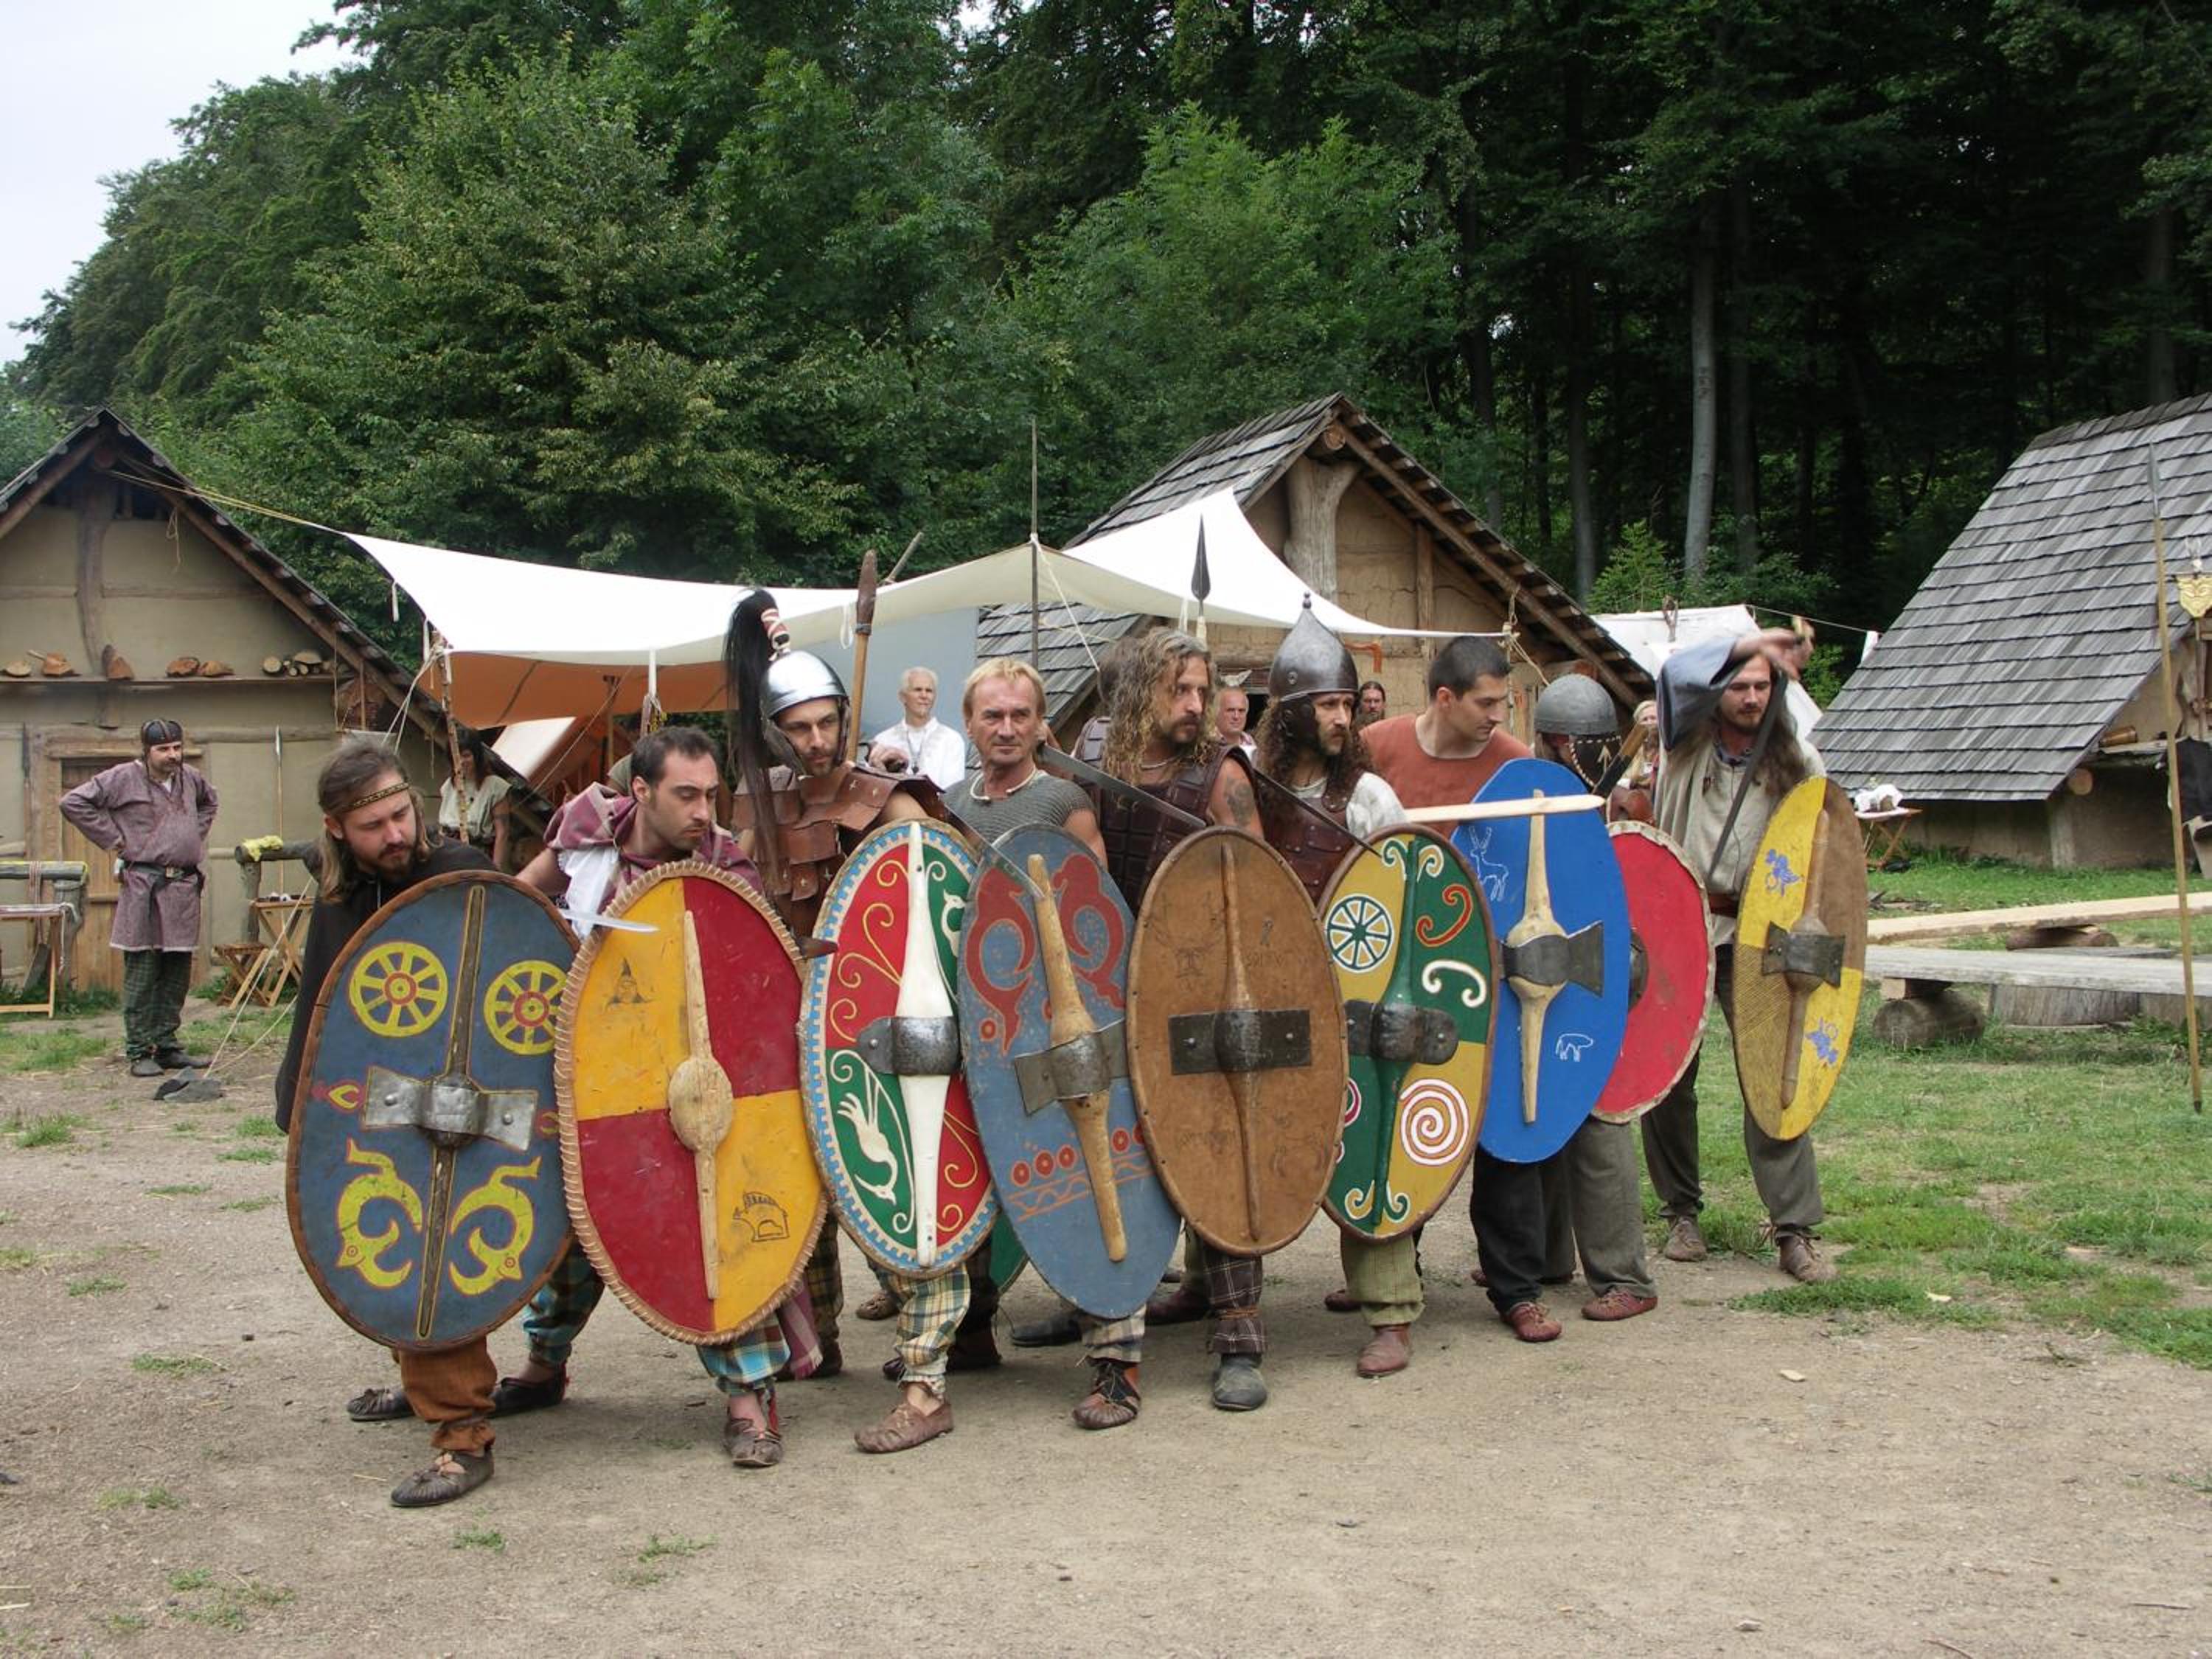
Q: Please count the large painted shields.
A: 9